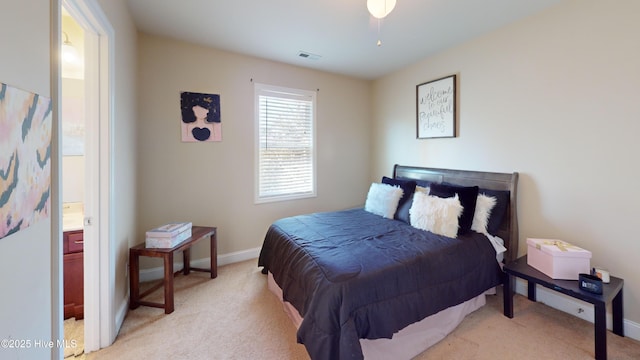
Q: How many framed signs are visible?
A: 1